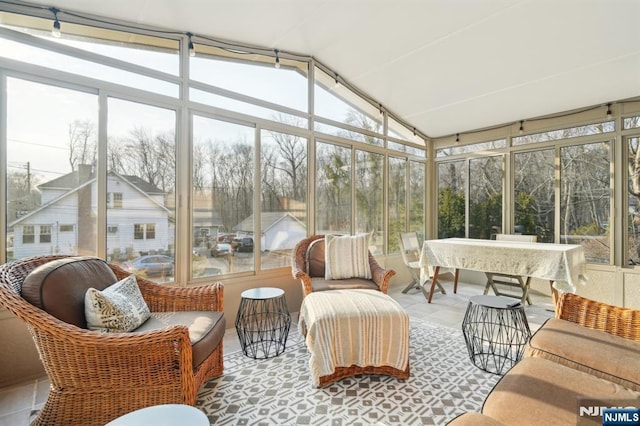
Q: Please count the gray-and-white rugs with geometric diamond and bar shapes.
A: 1